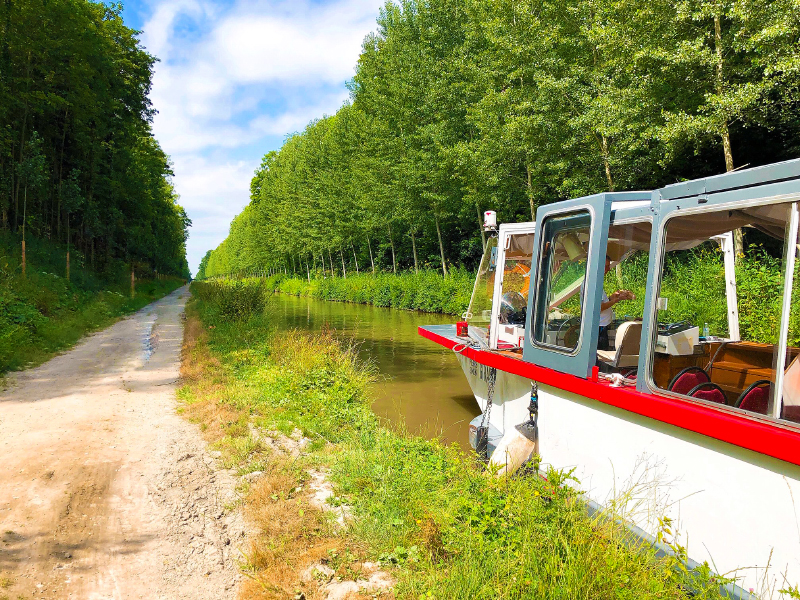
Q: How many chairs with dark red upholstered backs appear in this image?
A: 3